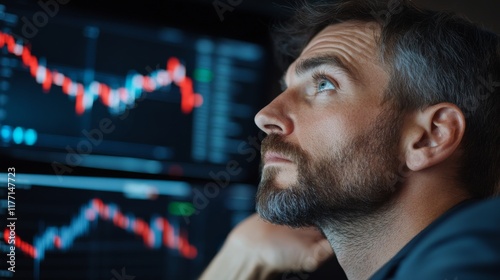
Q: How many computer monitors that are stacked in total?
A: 2